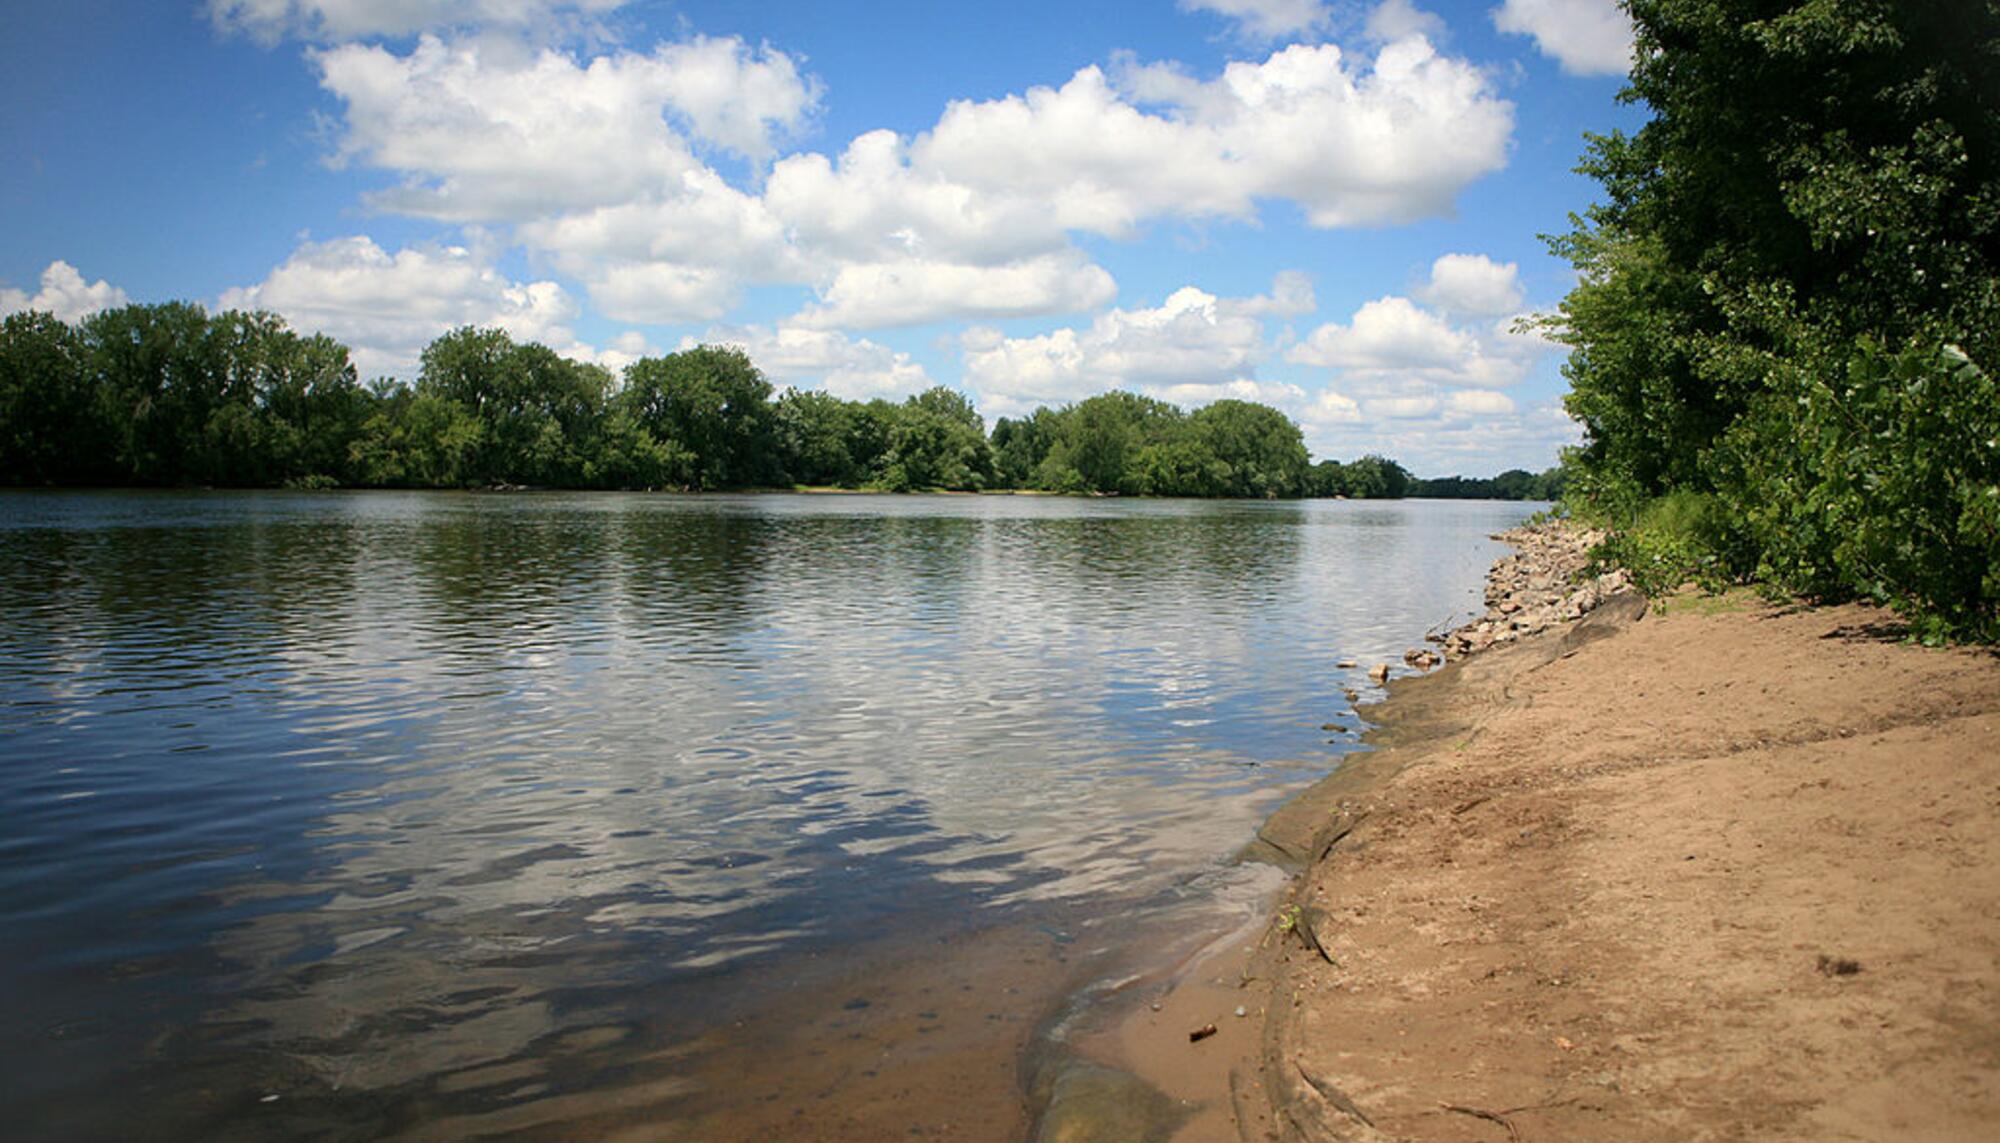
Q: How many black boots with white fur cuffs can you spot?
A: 0